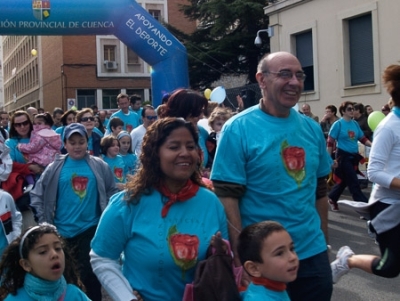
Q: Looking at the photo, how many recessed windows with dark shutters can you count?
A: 2